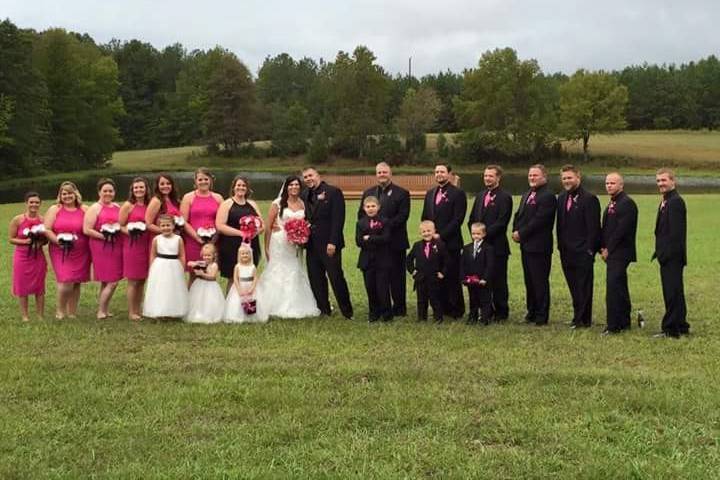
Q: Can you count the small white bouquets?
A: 6